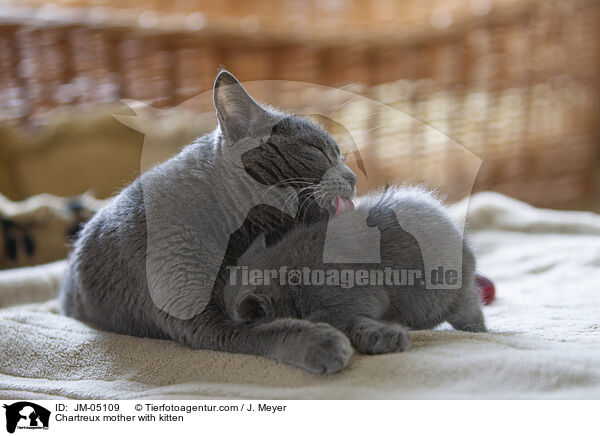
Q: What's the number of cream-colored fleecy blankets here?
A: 1